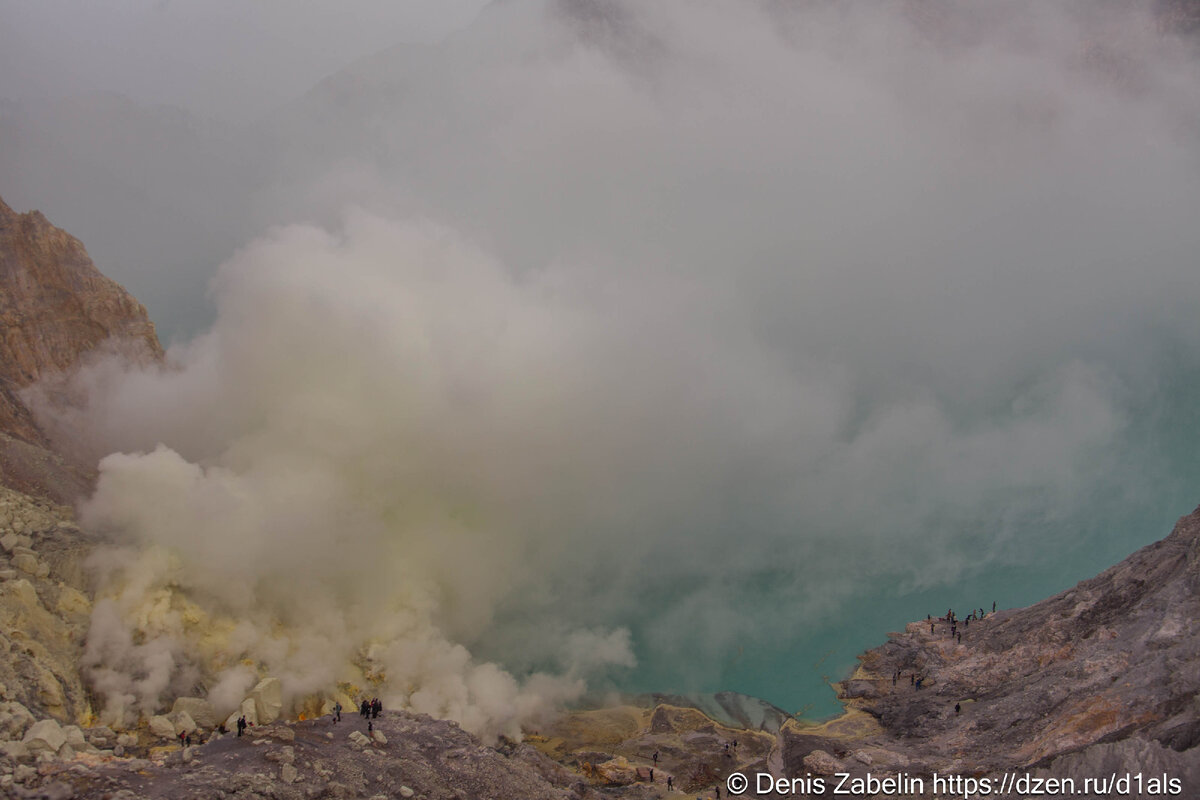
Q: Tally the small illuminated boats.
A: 0